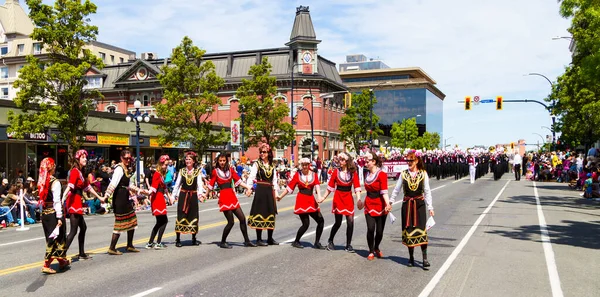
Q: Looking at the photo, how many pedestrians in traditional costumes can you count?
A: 11